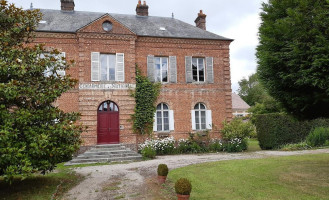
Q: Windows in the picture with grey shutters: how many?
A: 2